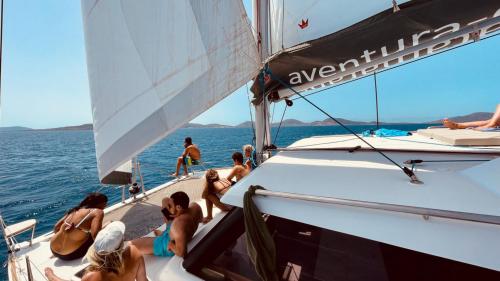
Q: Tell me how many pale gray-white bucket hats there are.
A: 1